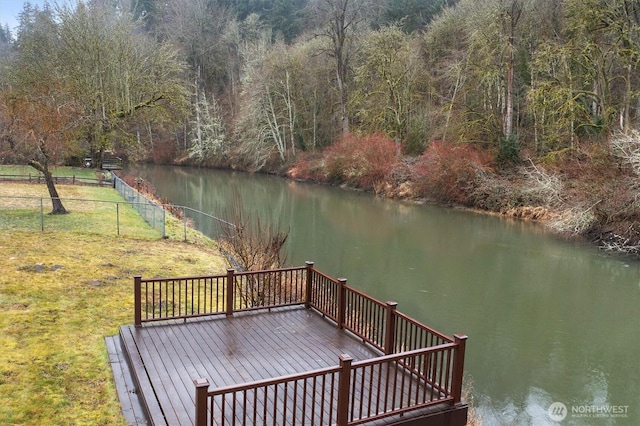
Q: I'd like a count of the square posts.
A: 8